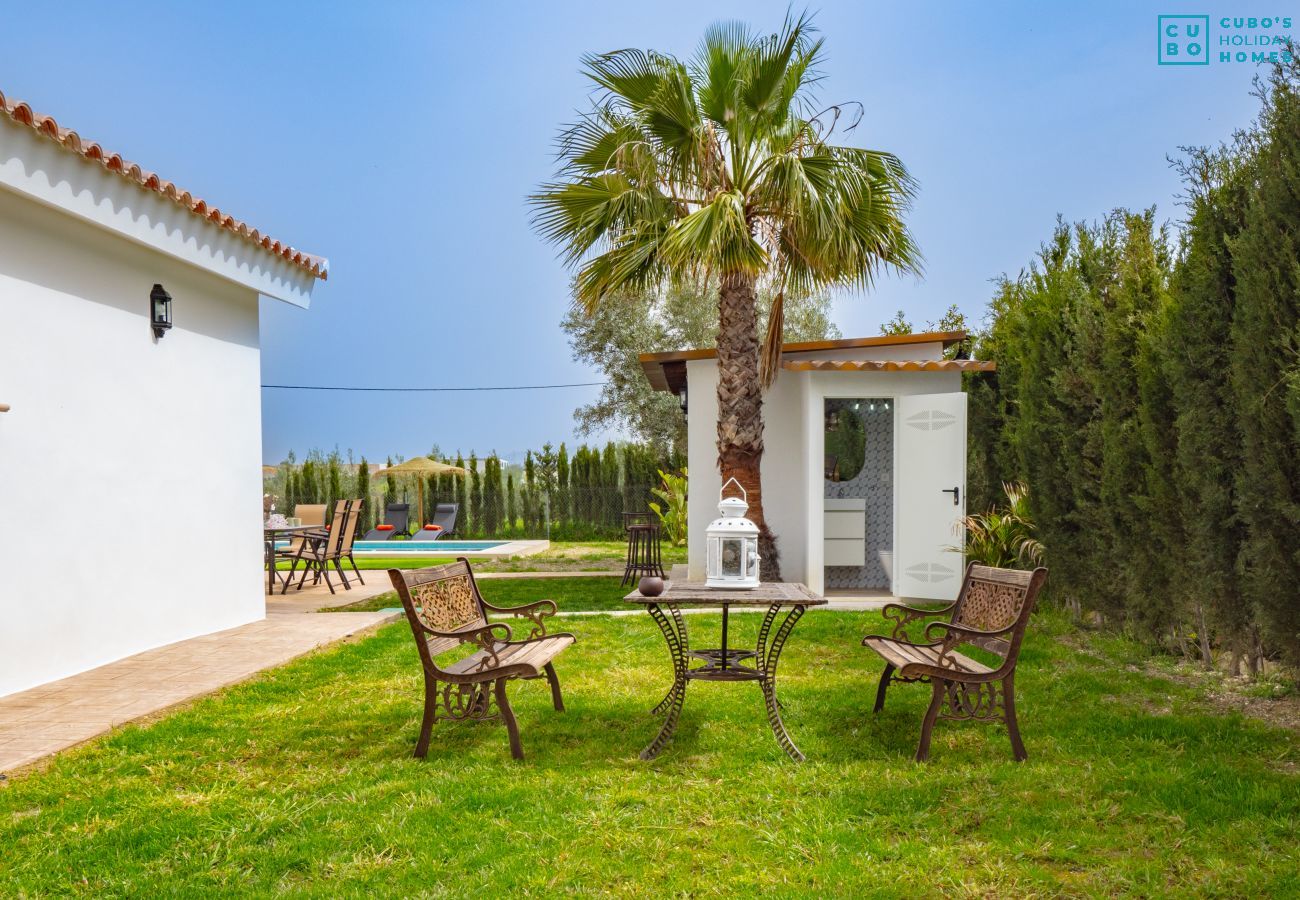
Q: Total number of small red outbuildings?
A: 0